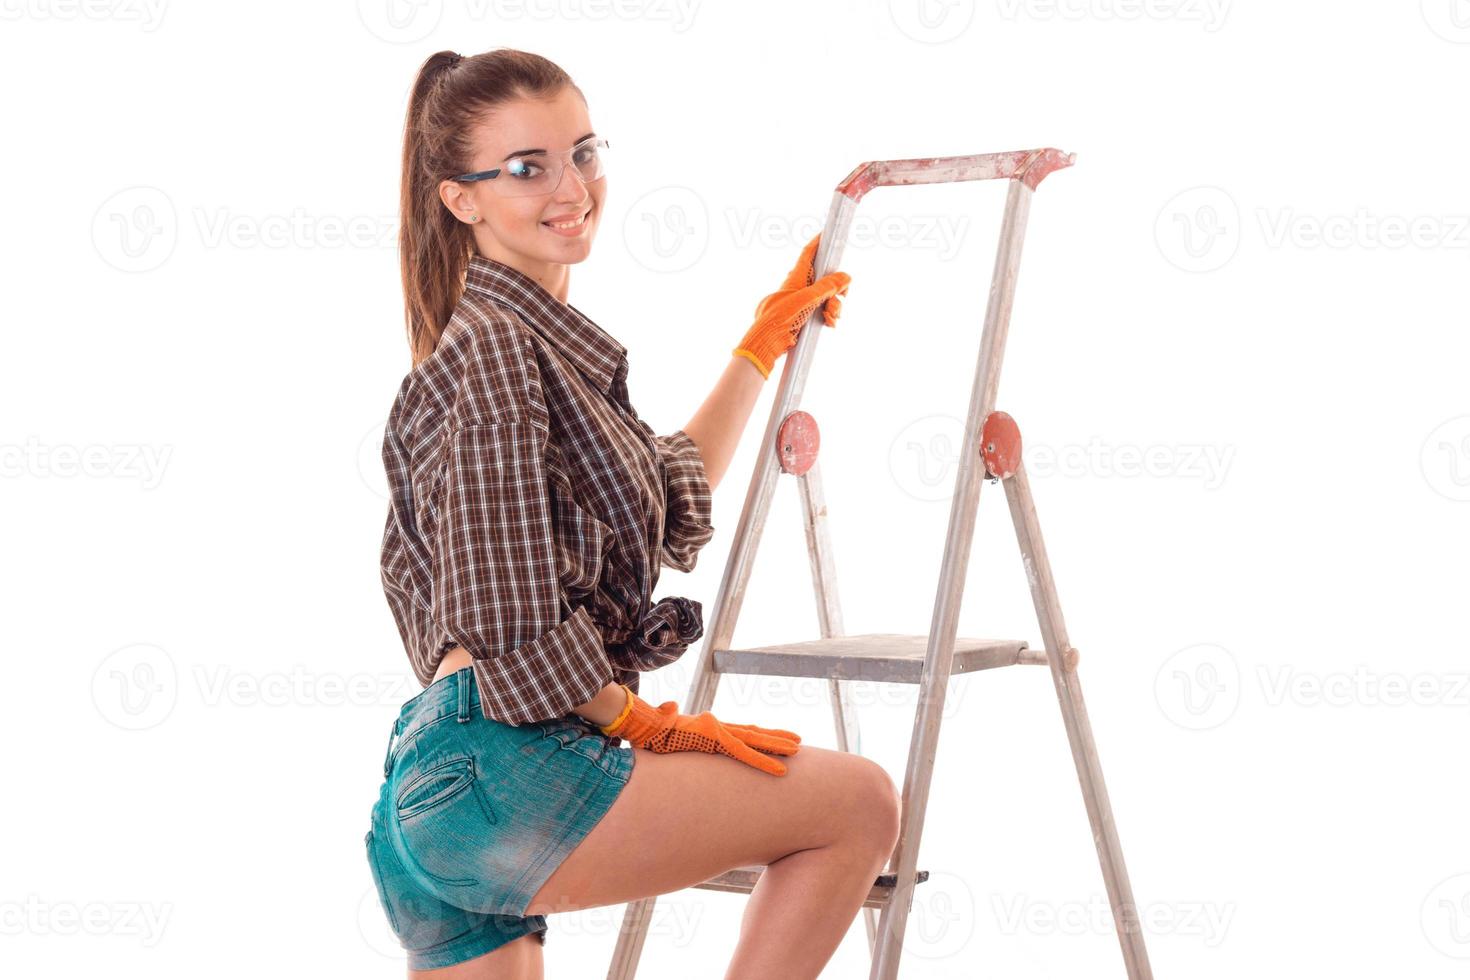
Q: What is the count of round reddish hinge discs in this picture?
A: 2